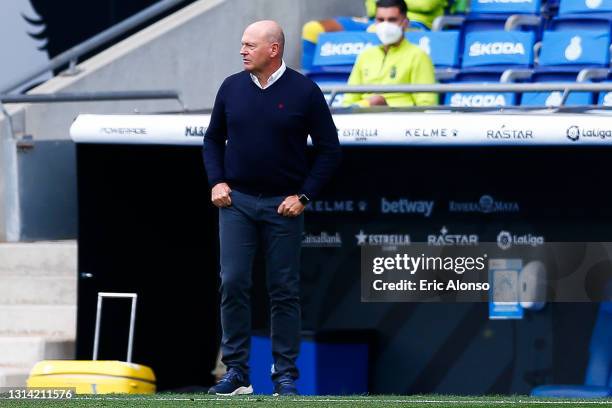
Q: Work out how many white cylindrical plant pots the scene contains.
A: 0